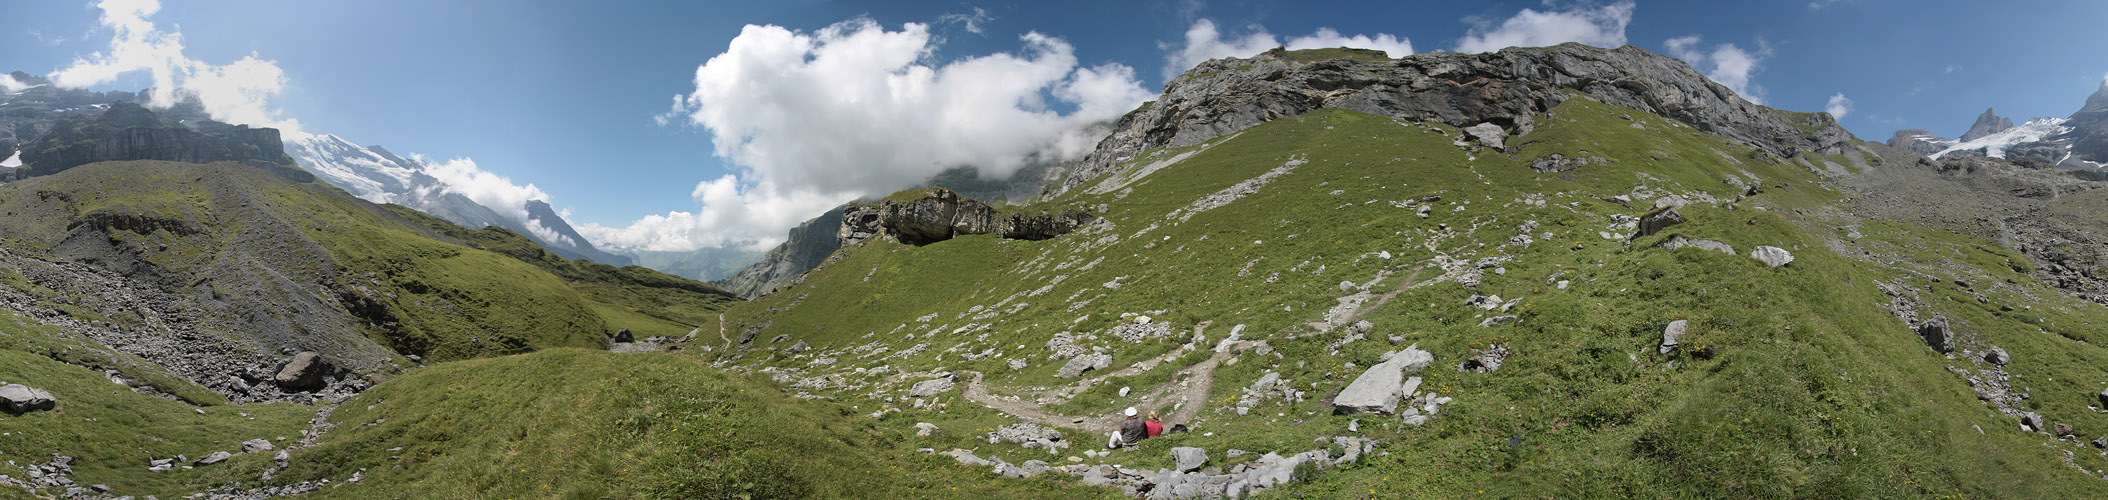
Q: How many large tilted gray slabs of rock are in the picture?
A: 1